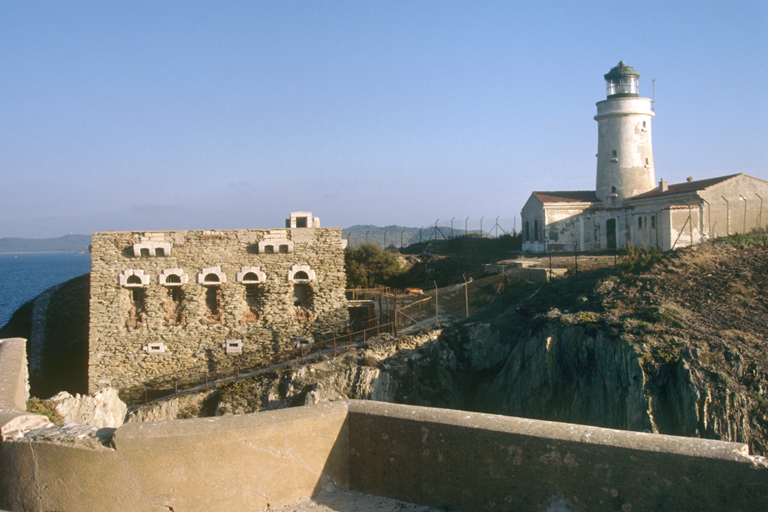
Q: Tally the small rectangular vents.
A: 3